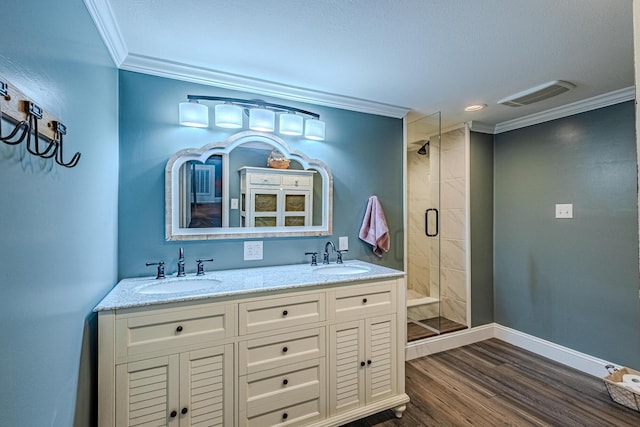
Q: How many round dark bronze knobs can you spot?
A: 10